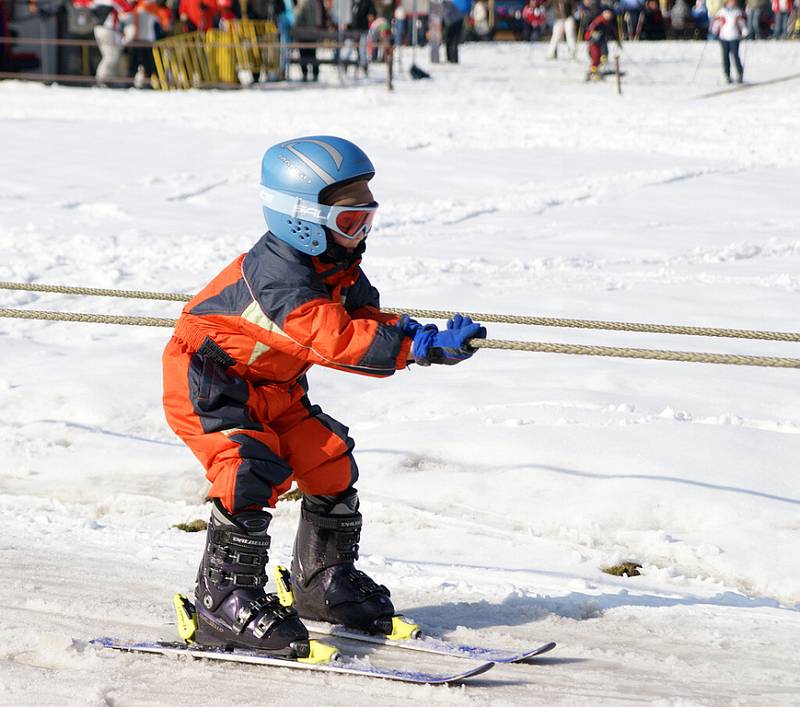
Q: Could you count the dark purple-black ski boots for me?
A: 2